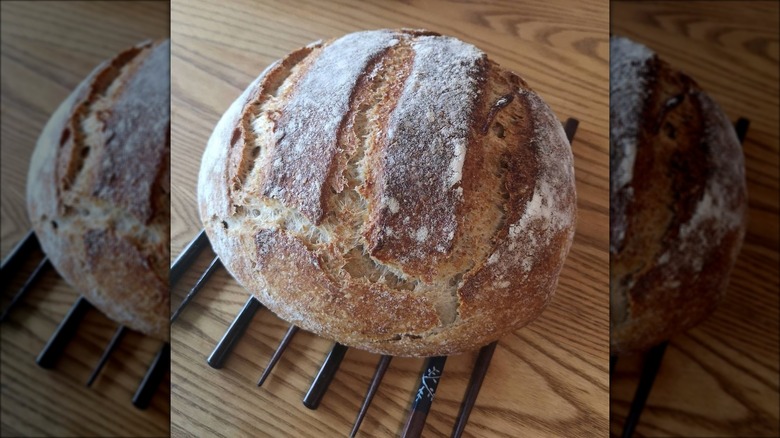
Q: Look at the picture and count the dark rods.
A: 8